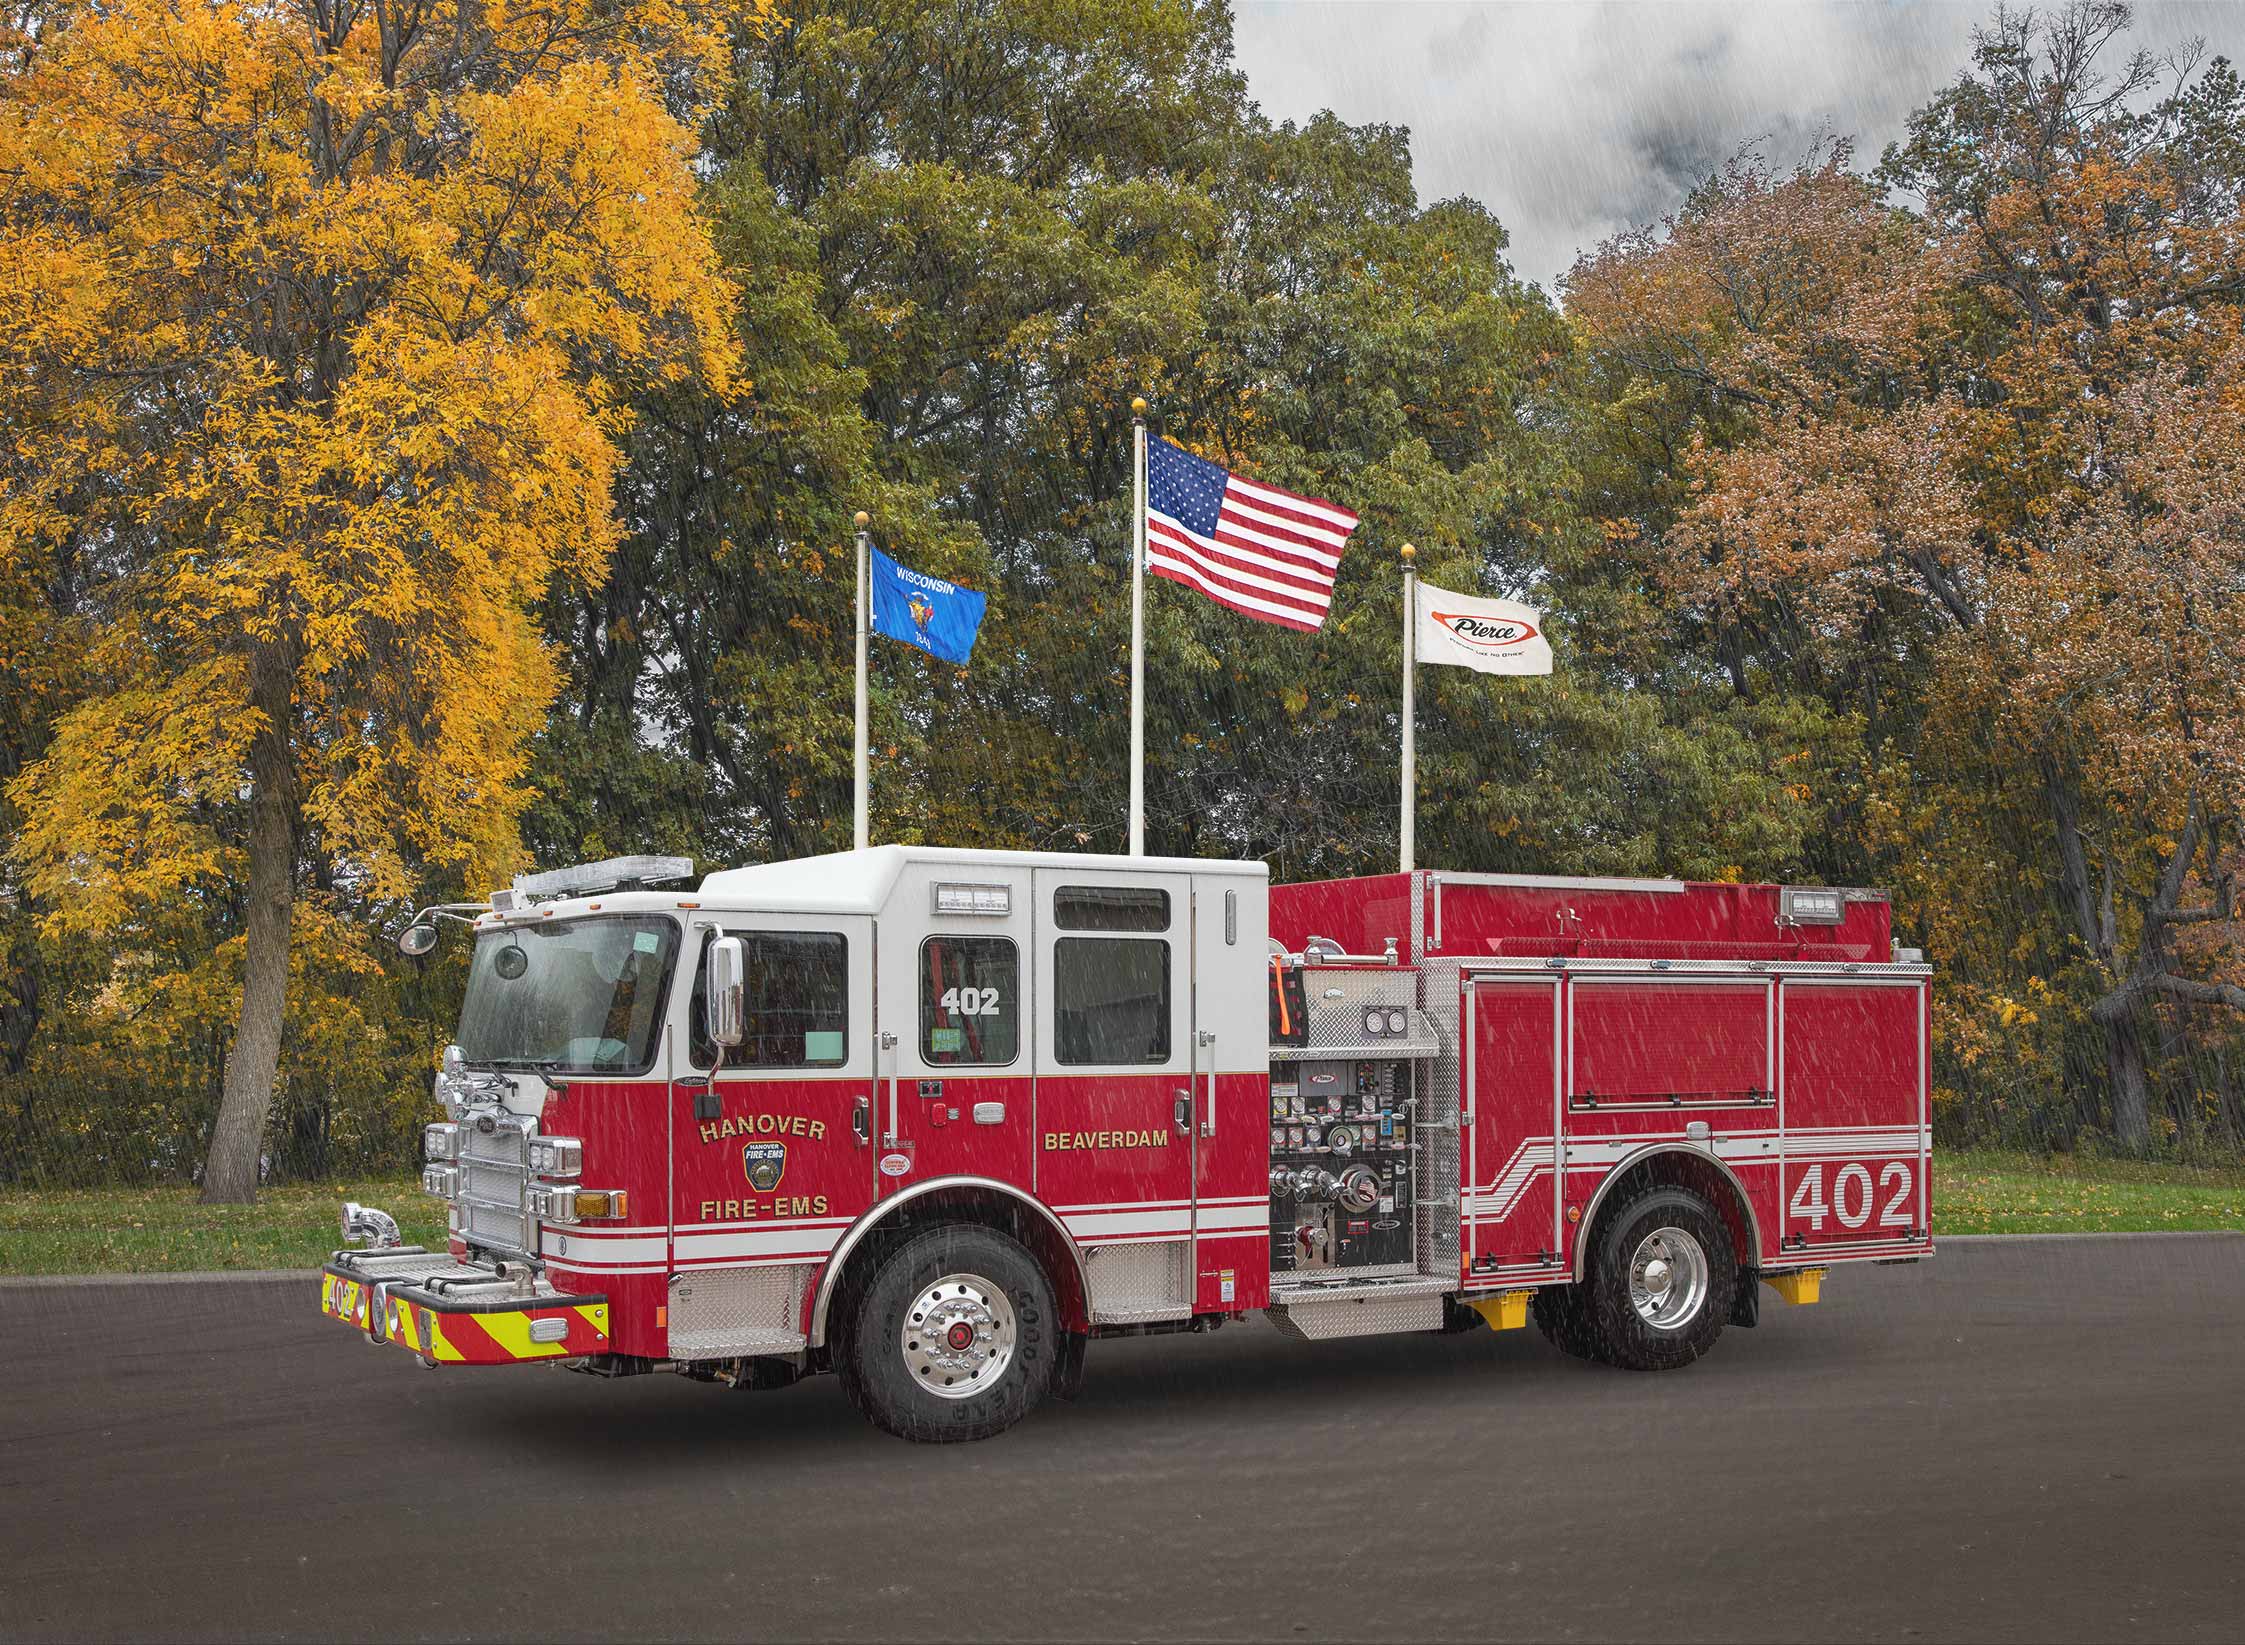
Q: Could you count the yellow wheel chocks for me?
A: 2